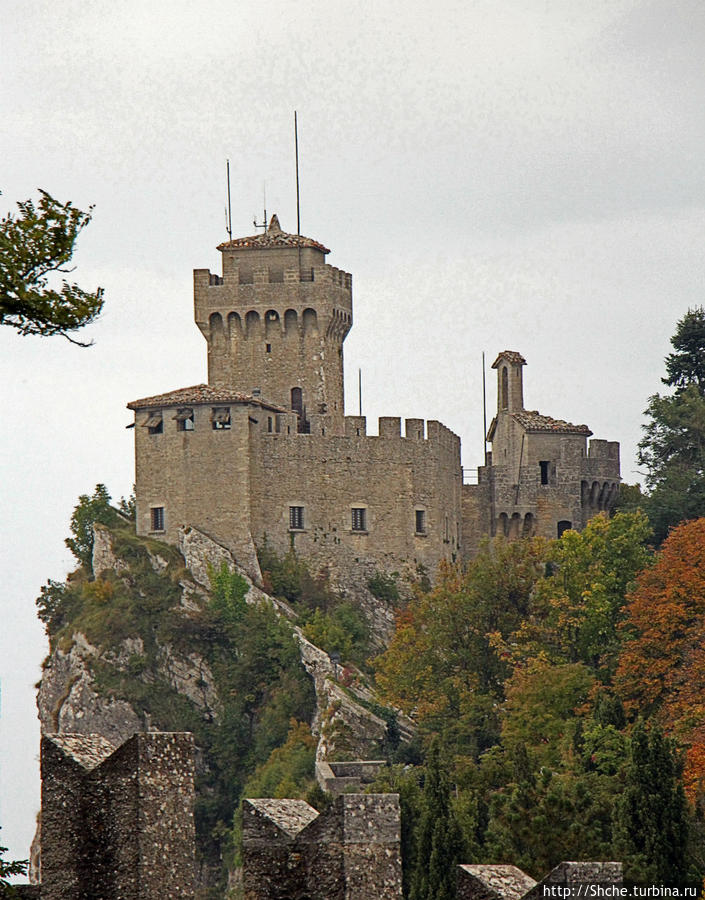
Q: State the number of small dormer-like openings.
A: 3